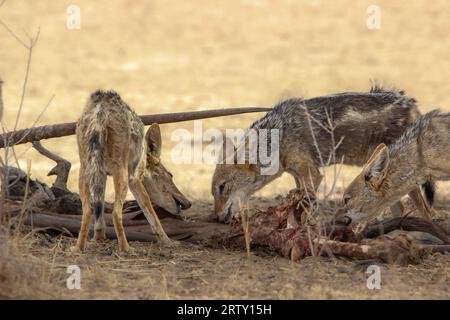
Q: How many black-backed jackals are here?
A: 3